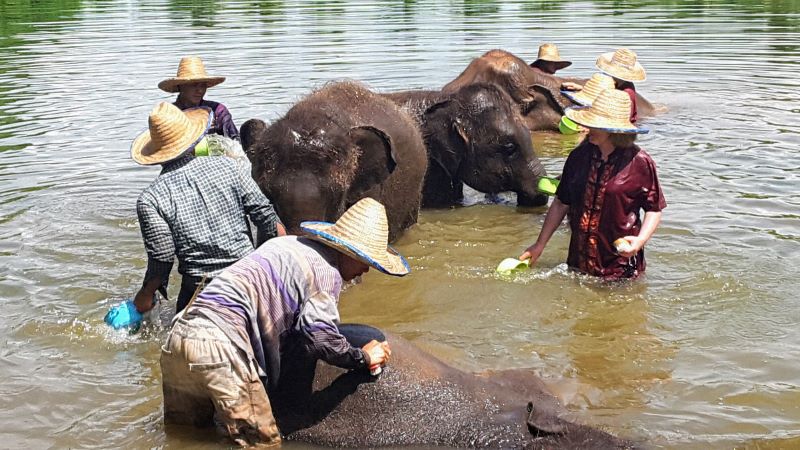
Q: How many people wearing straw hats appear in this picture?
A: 7